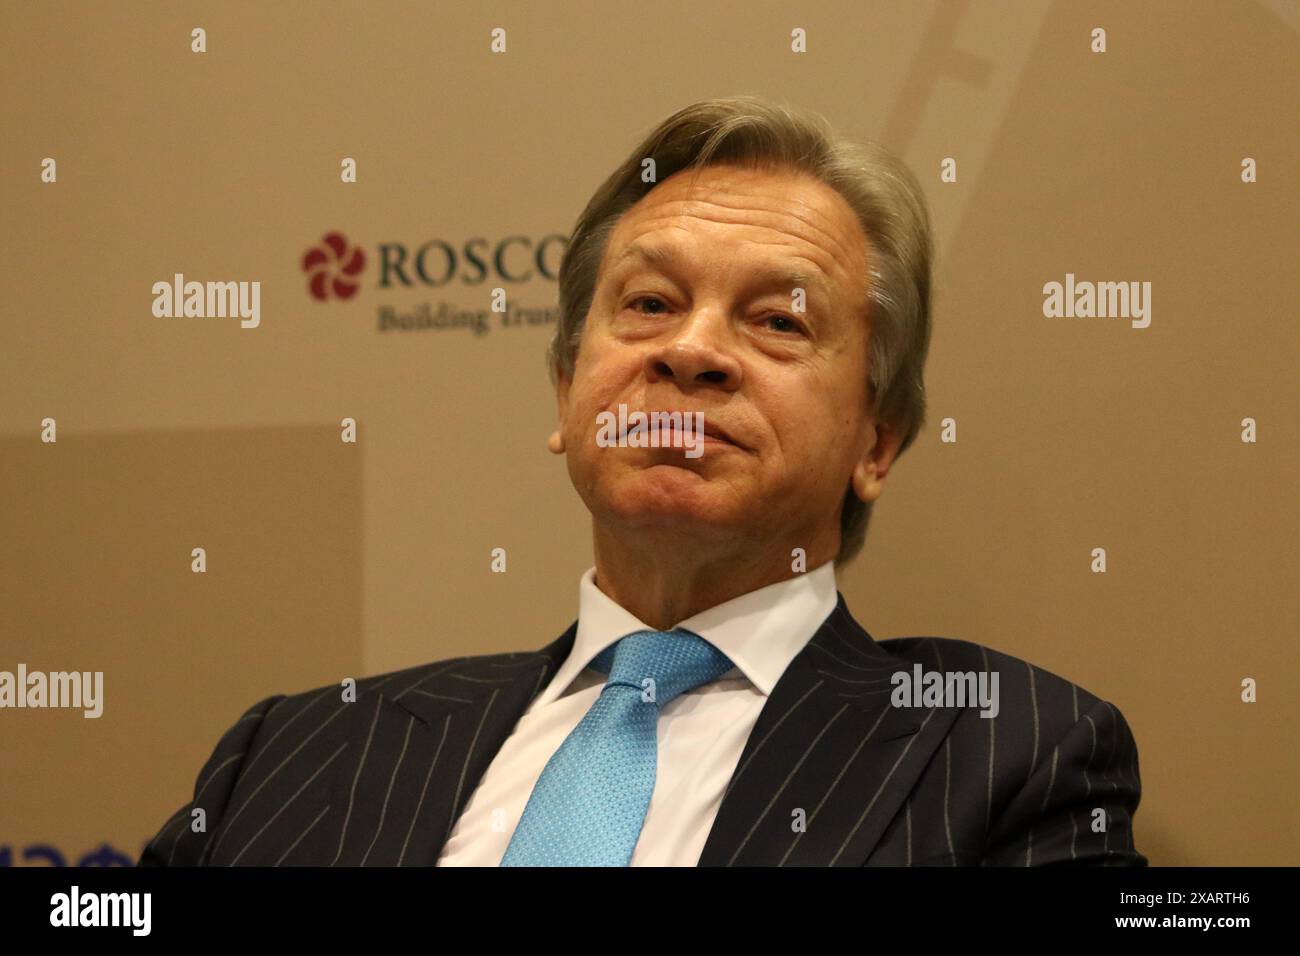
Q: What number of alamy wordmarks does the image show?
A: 6